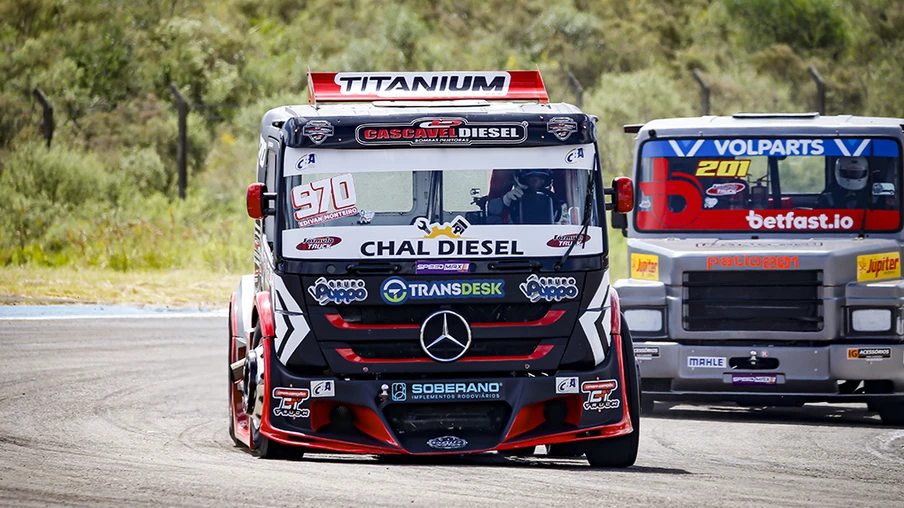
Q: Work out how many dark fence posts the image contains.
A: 5